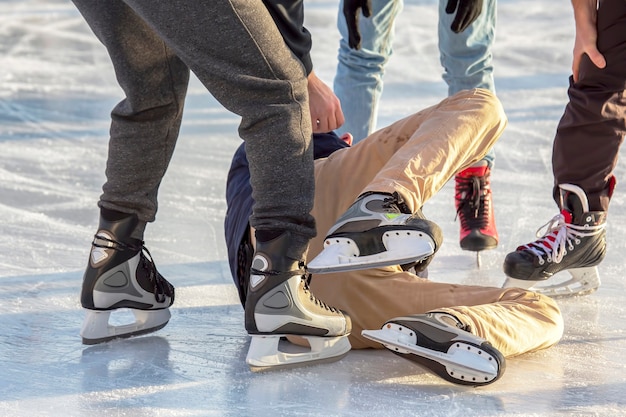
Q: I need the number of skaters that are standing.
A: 3